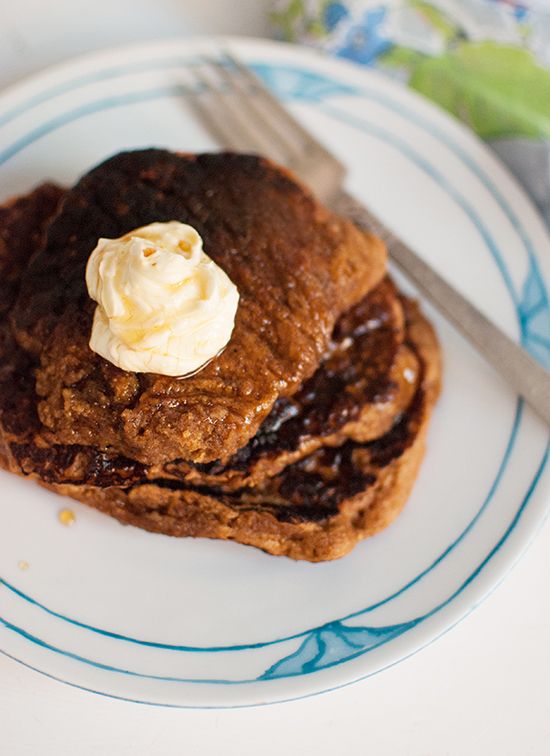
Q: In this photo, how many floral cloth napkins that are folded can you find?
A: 1